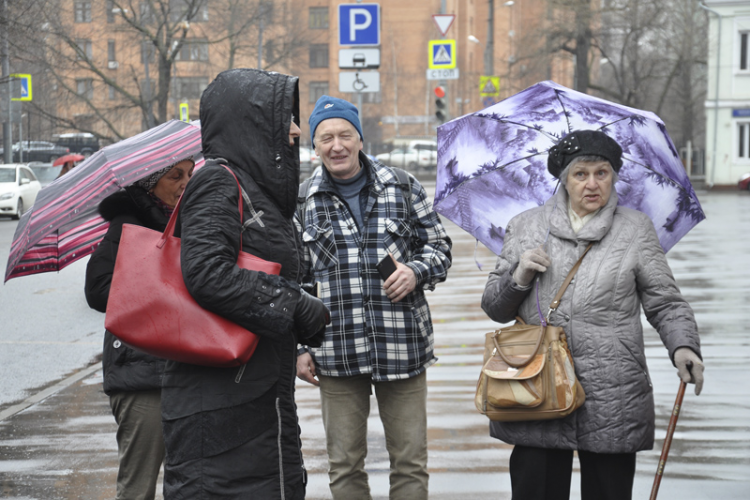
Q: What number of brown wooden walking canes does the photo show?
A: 1